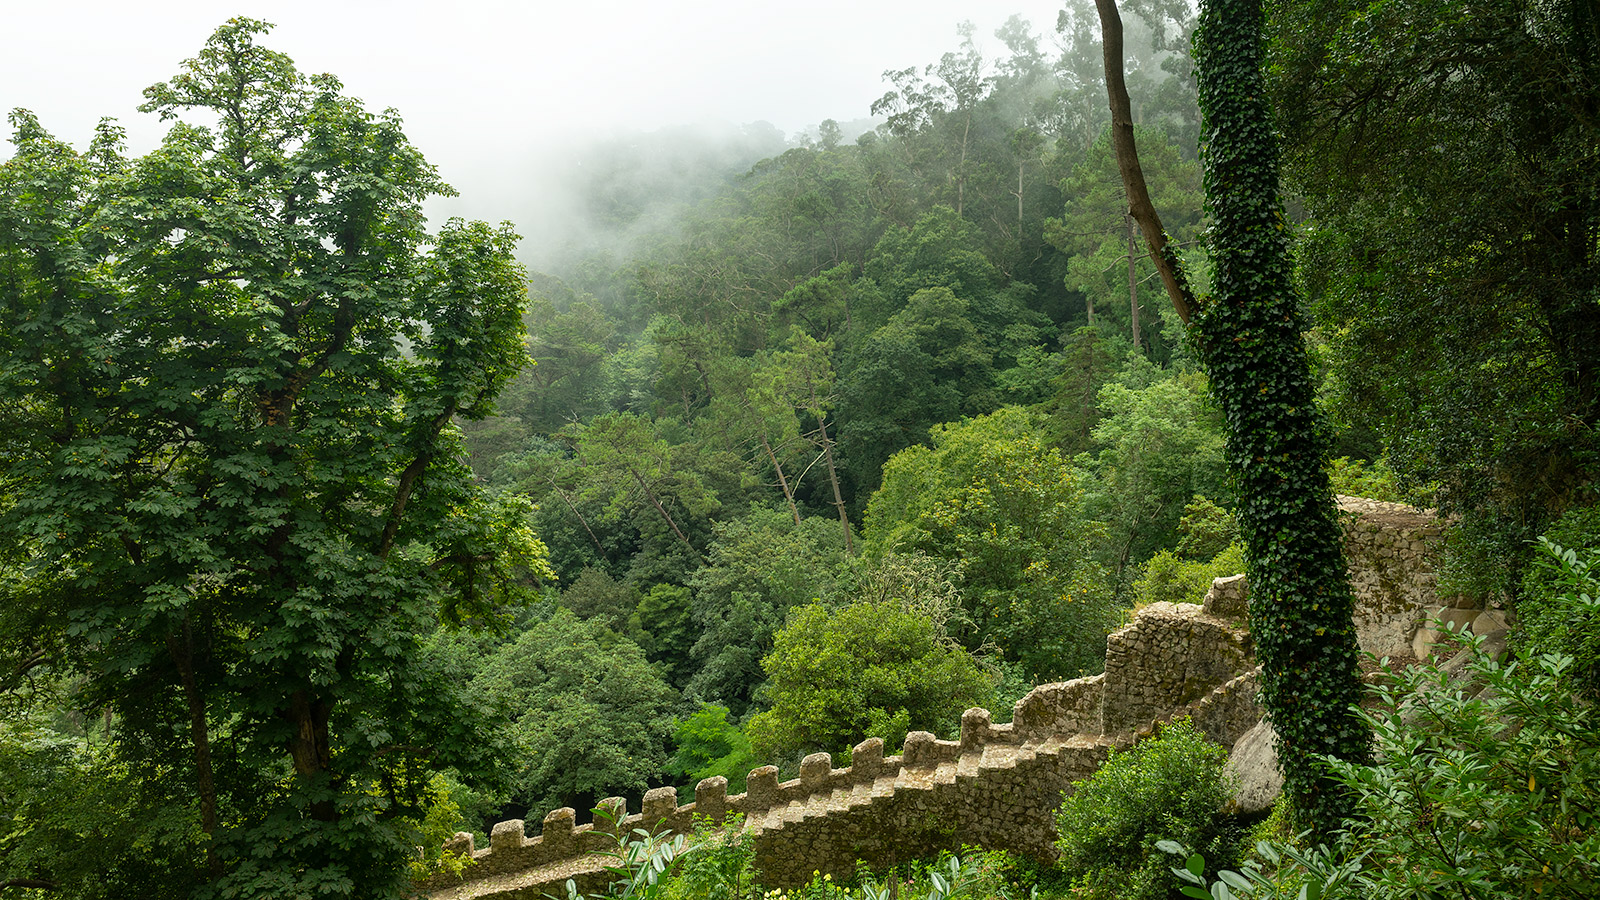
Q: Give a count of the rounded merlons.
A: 11